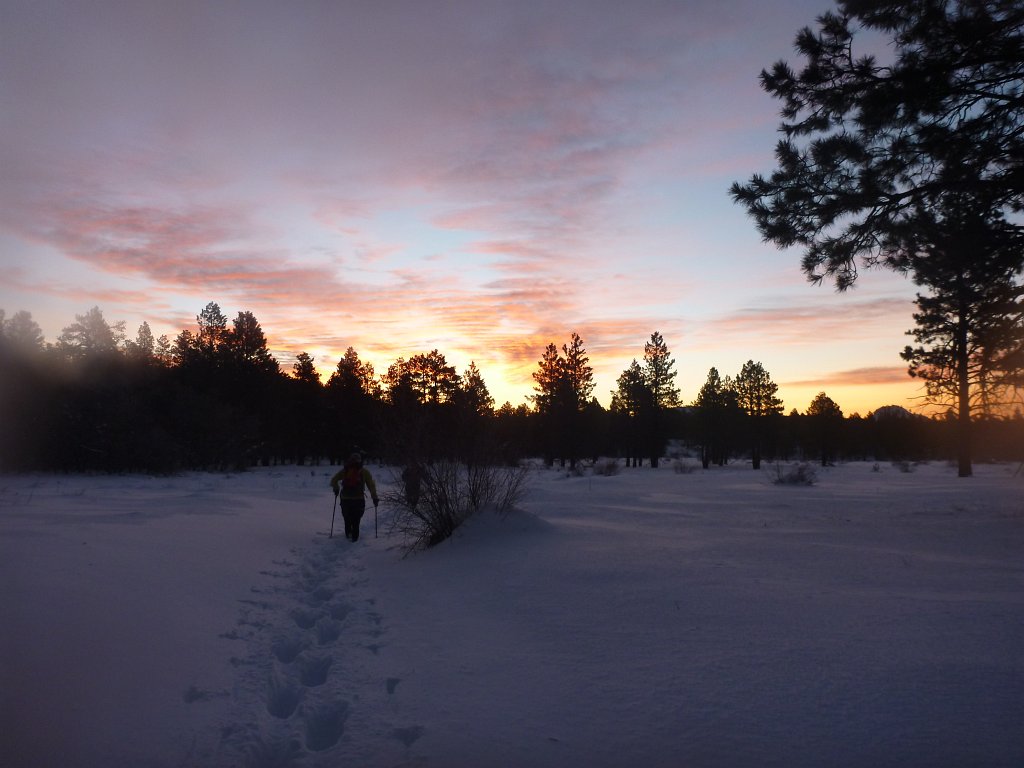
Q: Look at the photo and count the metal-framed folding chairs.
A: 0